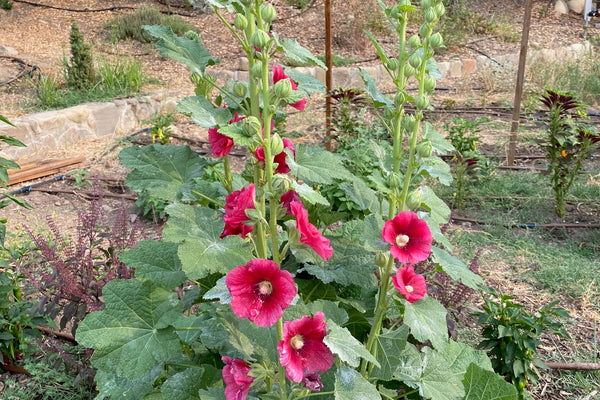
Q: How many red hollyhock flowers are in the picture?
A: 11